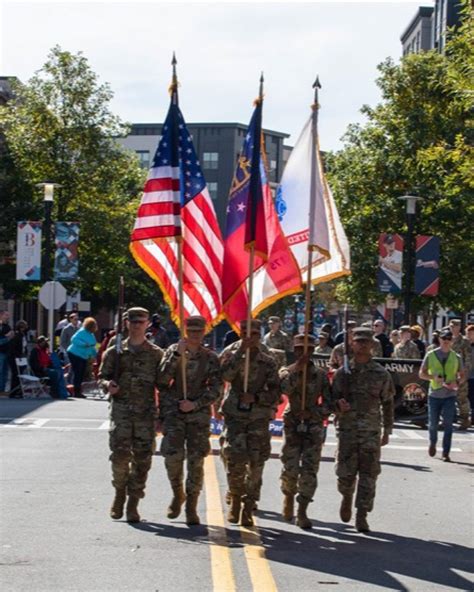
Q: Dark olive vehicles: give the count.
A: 0